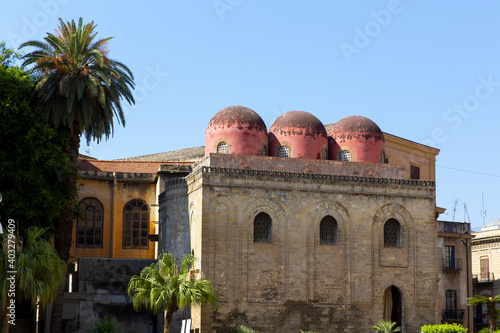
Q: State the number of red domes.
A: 3